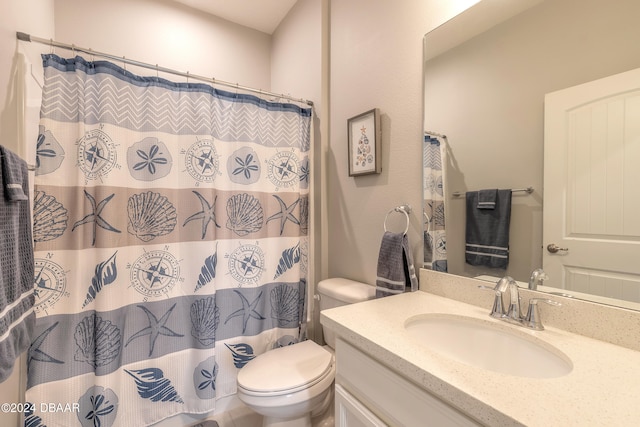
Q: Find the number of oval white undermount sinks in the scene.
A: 1